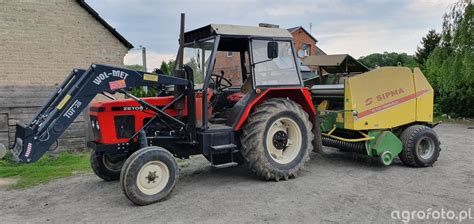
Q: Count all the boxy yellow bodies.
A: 1